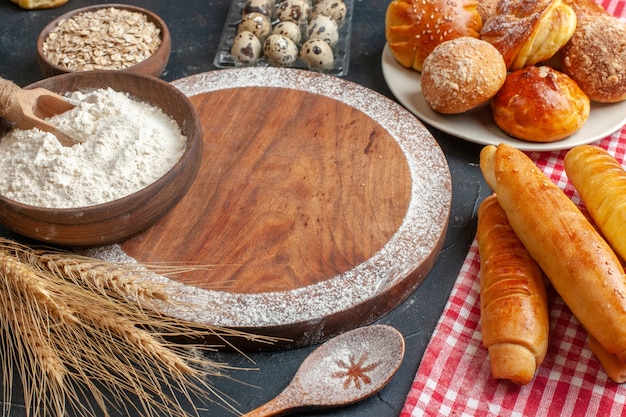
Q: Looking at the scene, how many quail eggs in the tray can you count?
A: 9